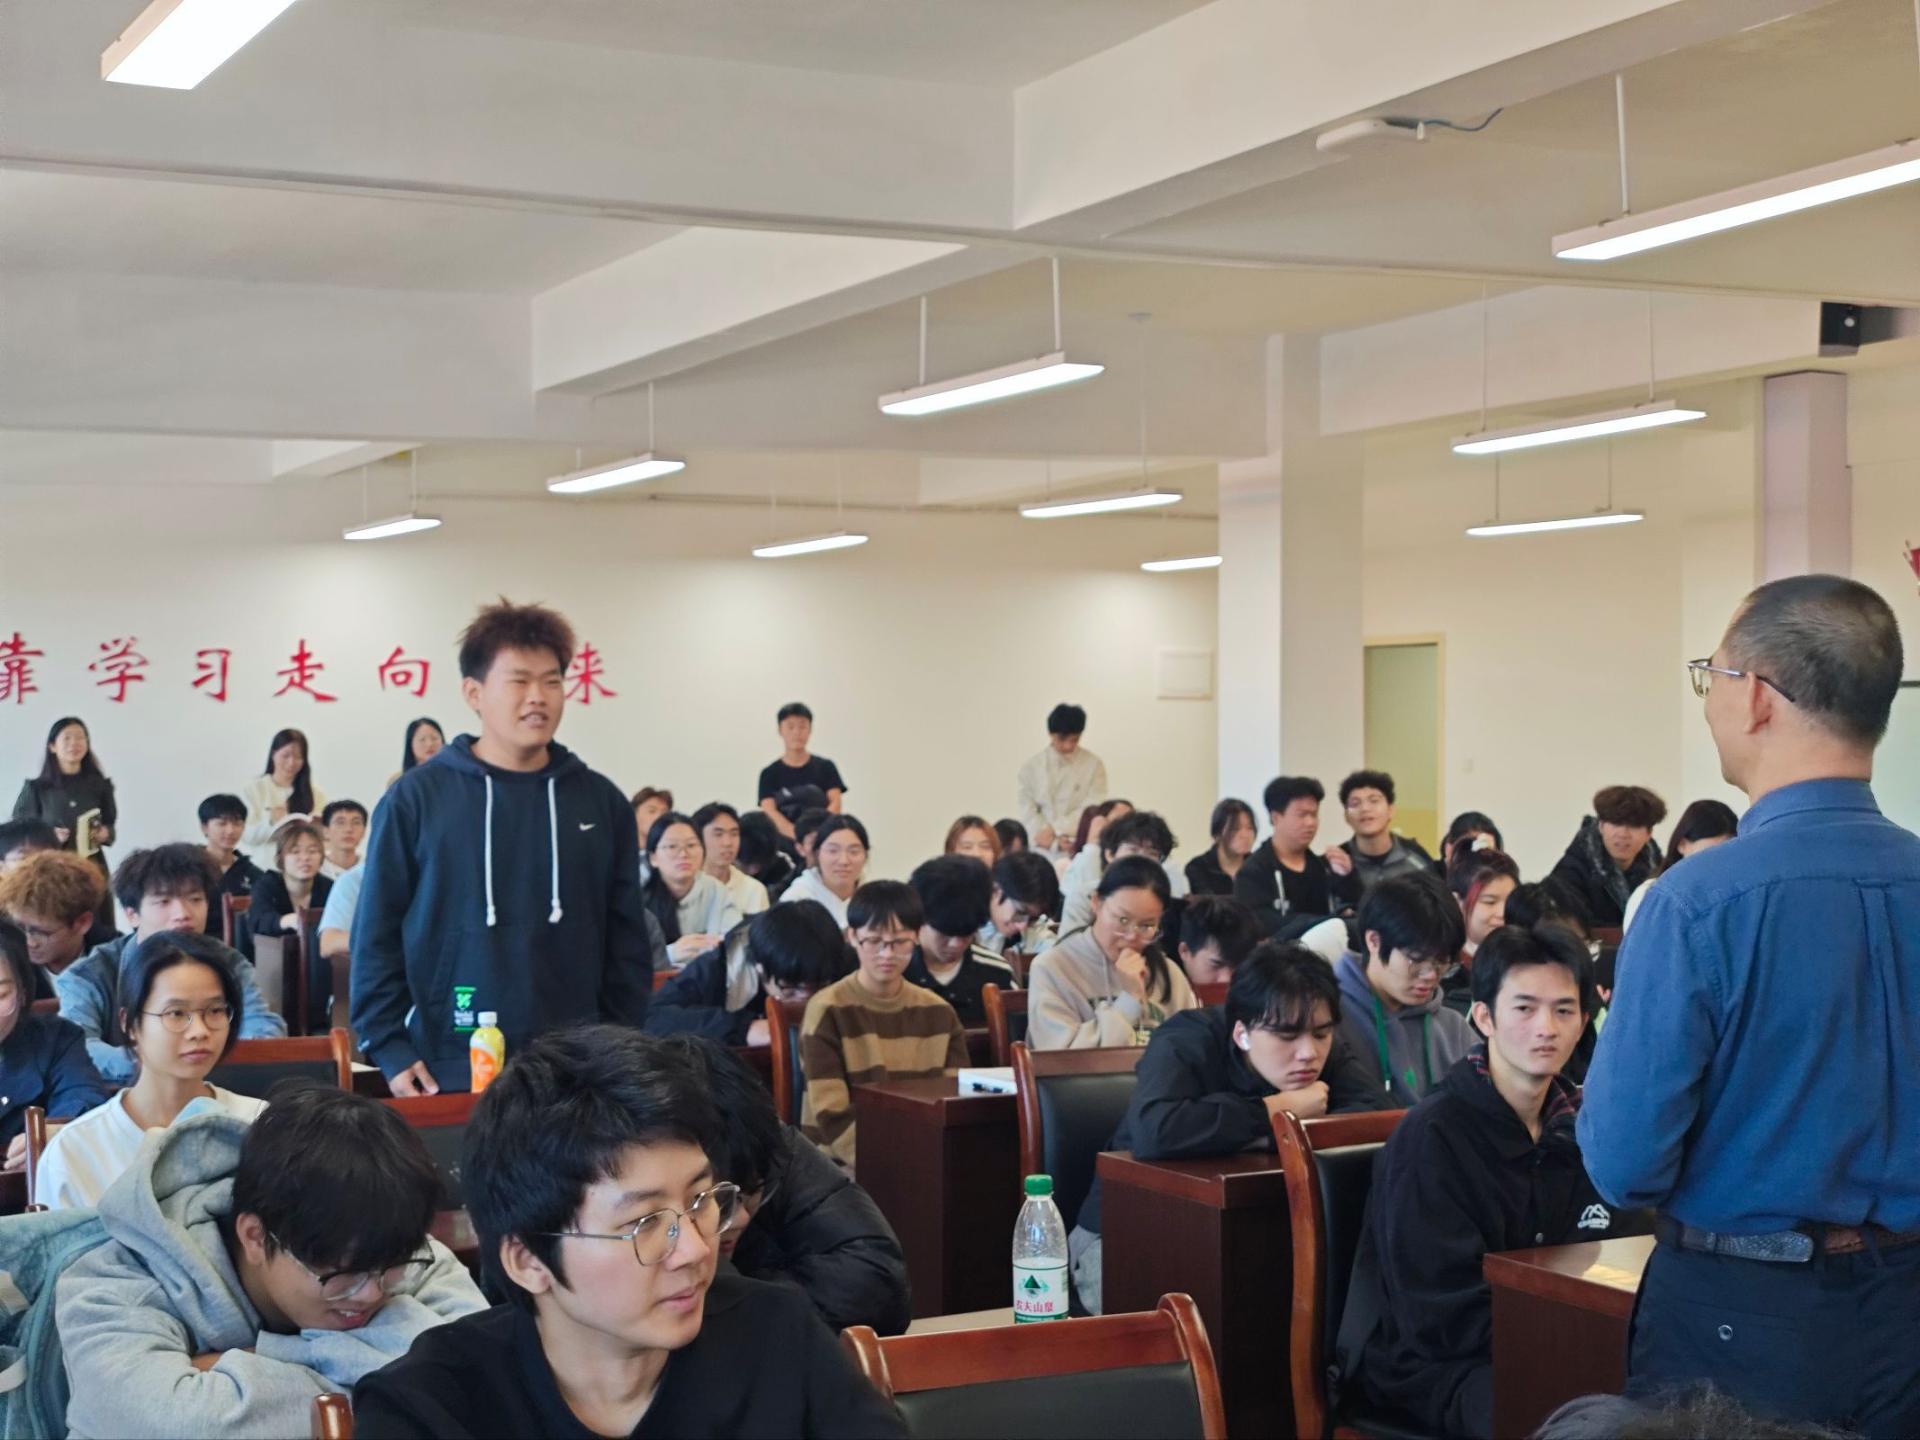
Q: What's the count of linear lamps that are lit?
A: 10